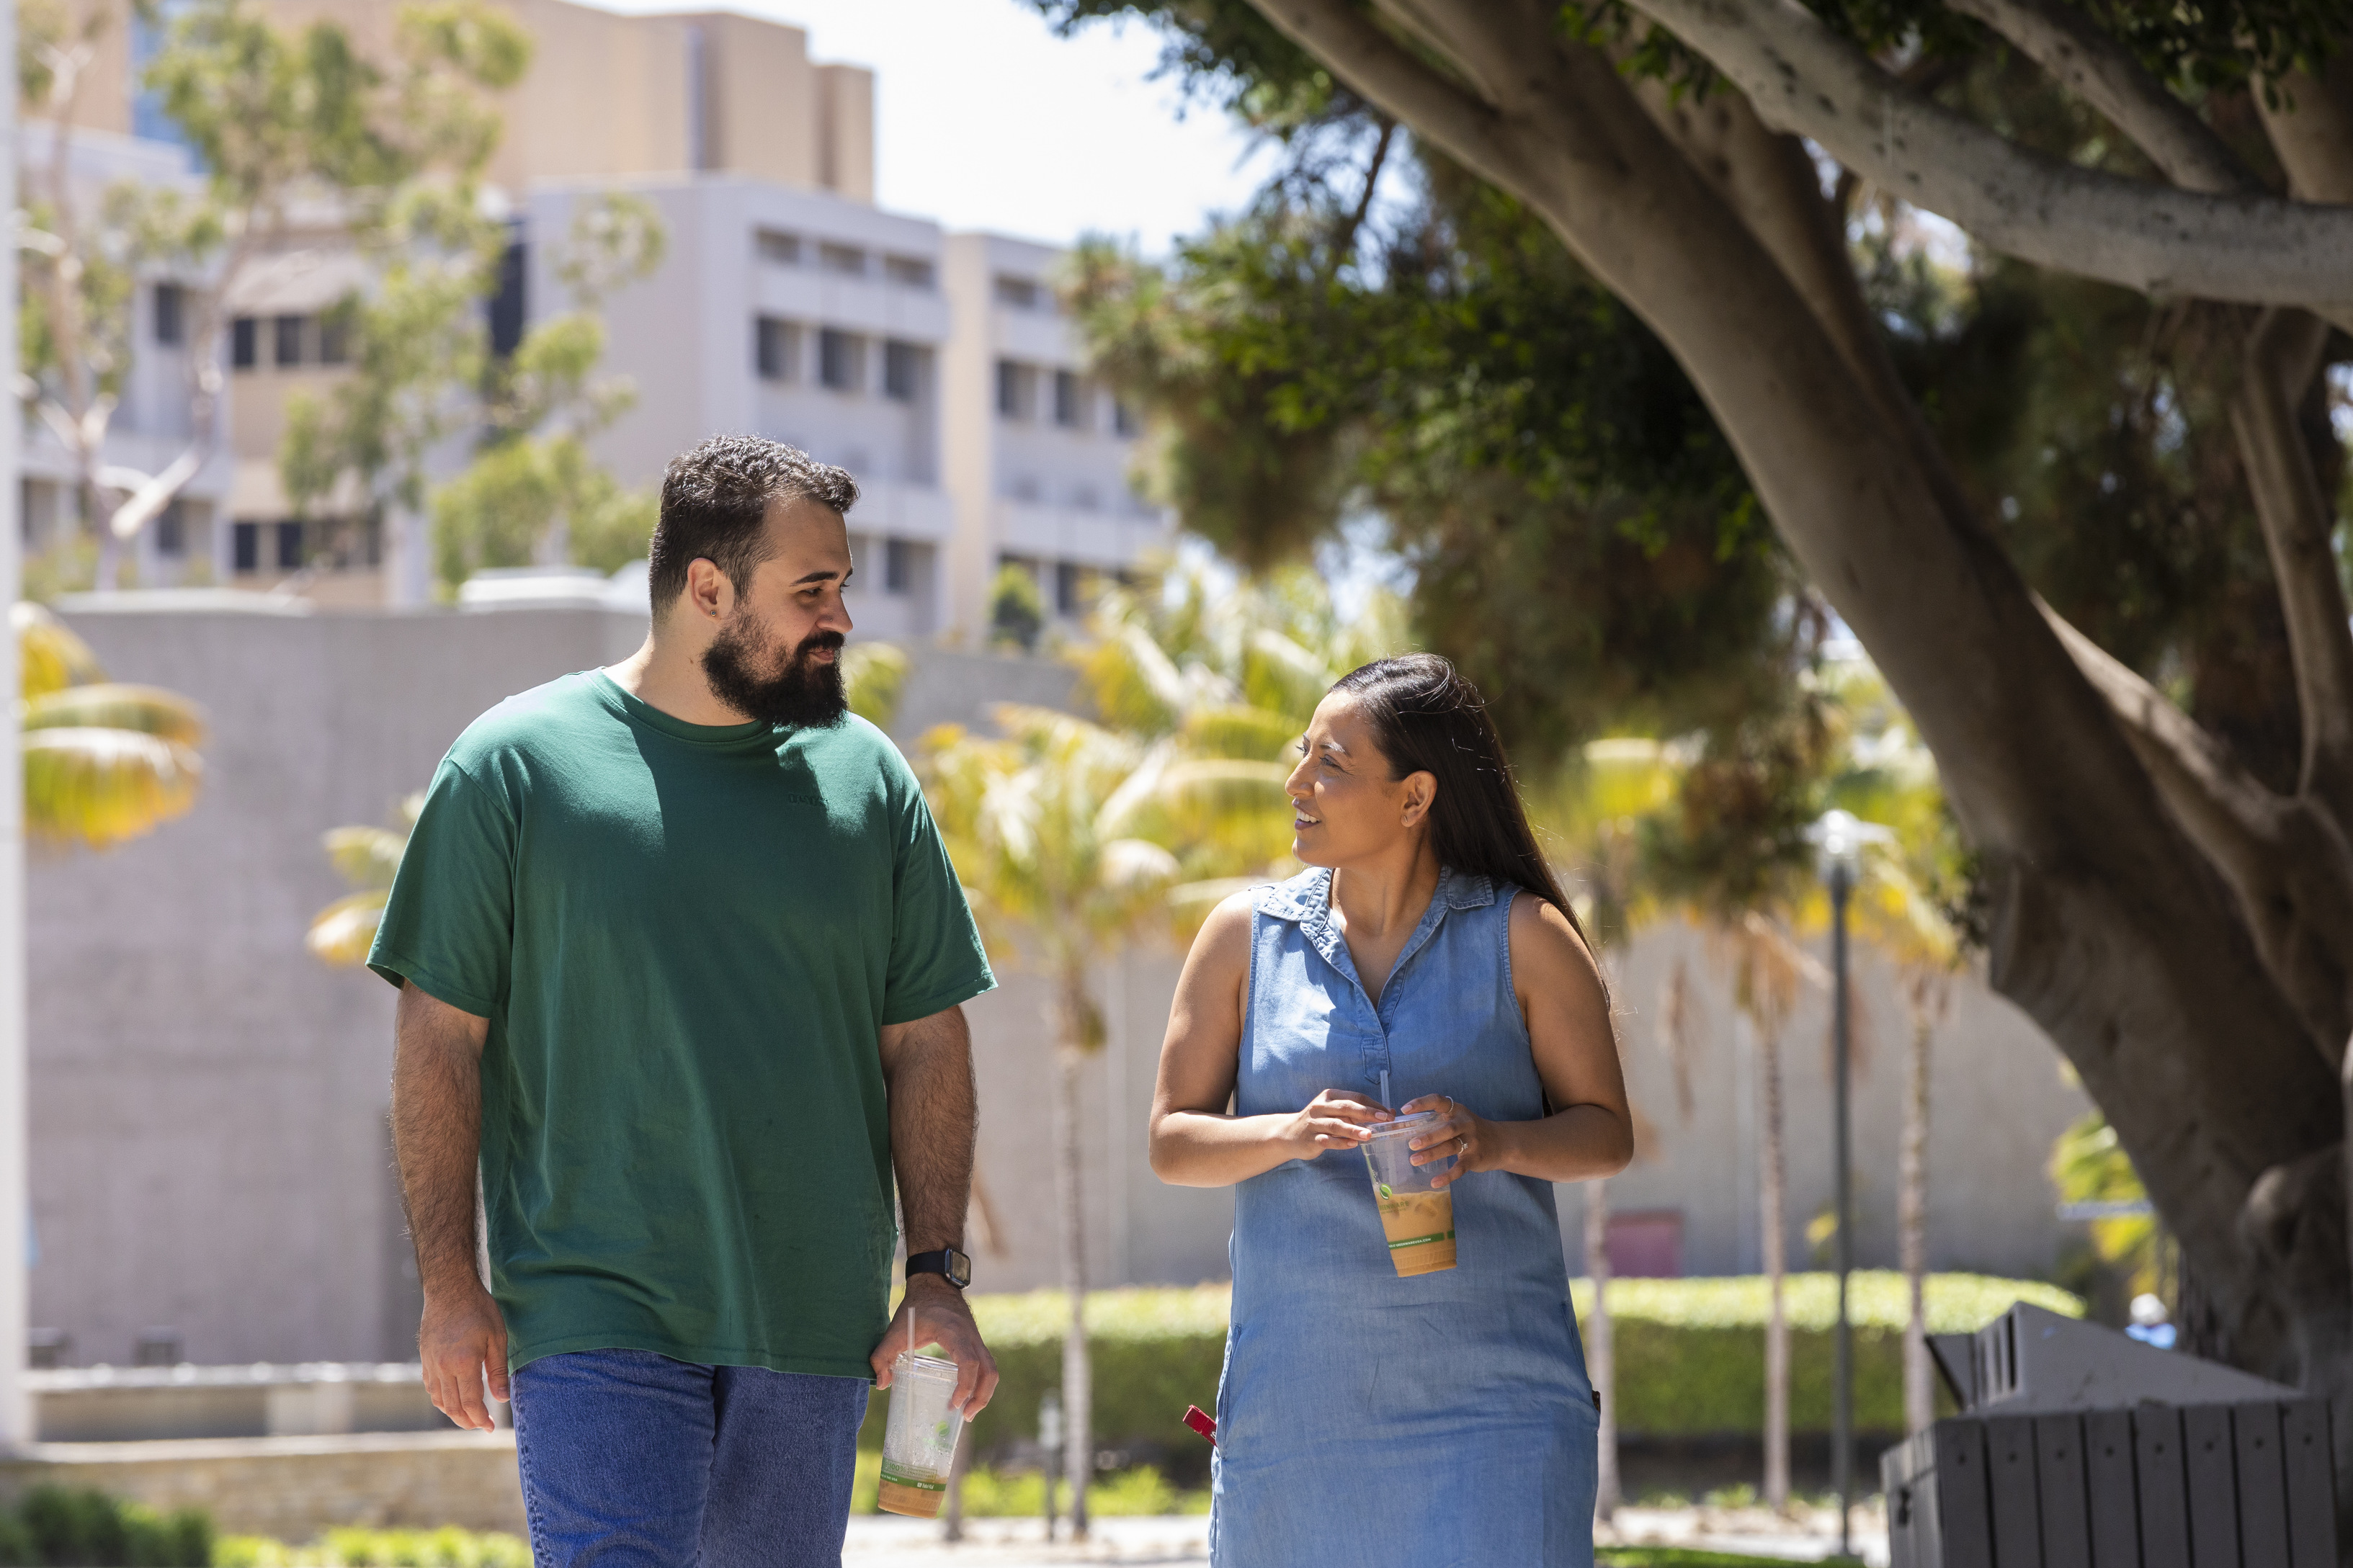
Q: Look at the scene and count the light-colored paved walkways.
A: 1